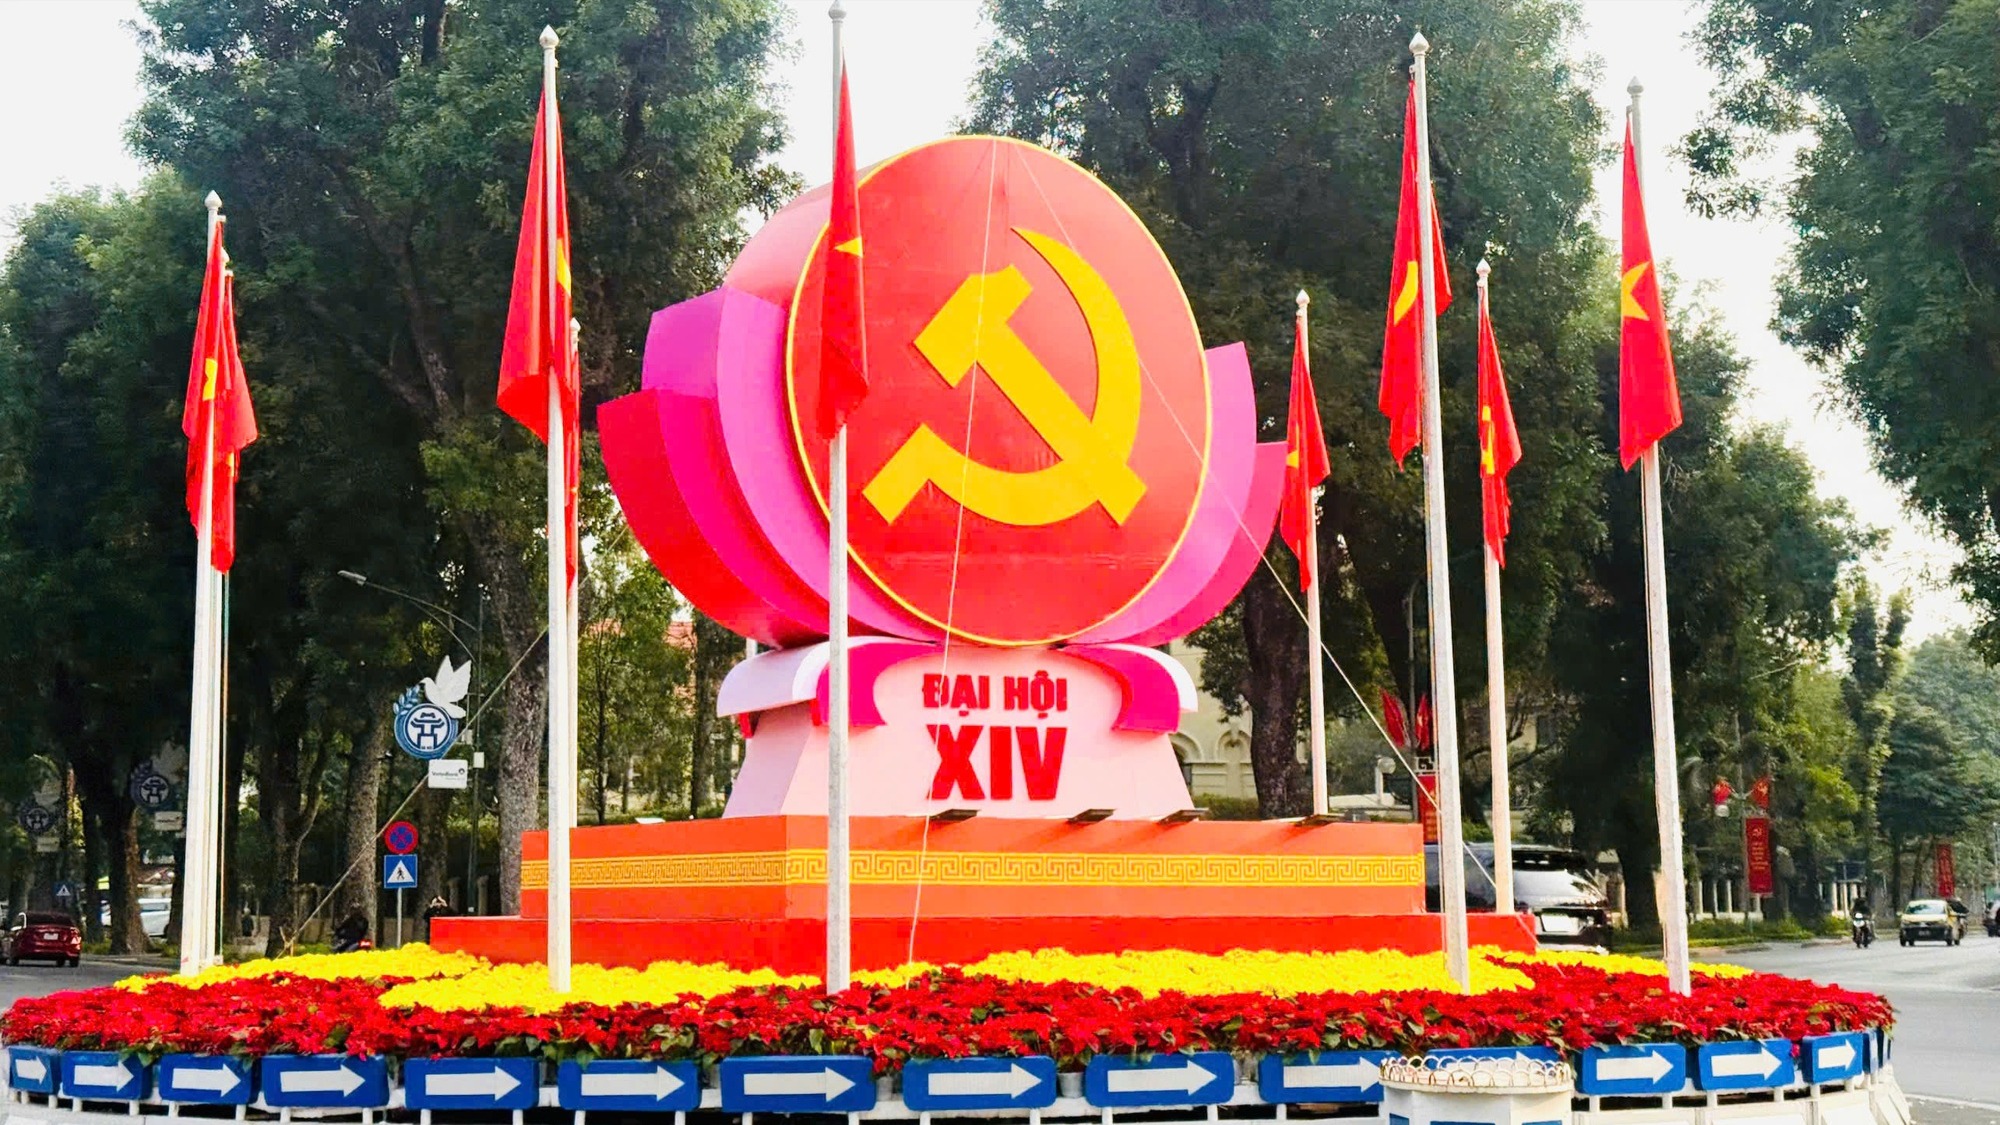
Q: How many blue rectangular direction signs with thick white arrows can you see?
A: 14